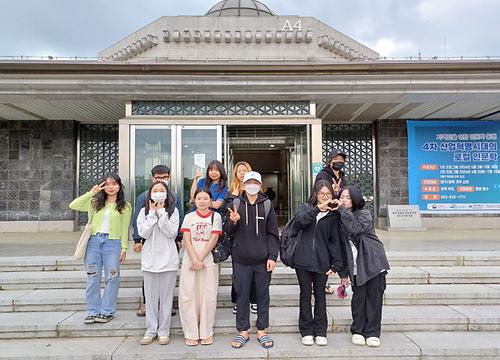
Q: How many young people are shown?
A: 10